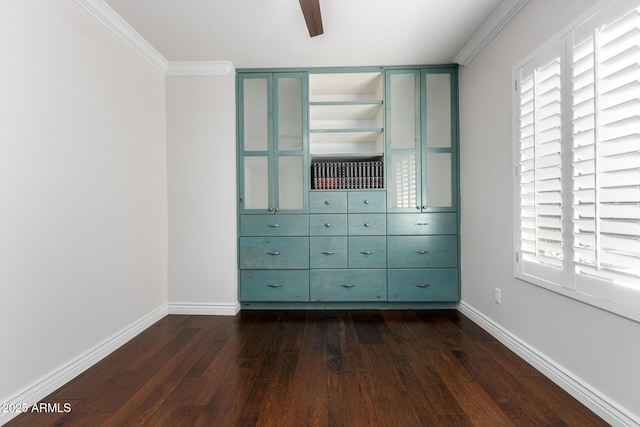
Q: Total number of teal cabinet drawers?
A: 13